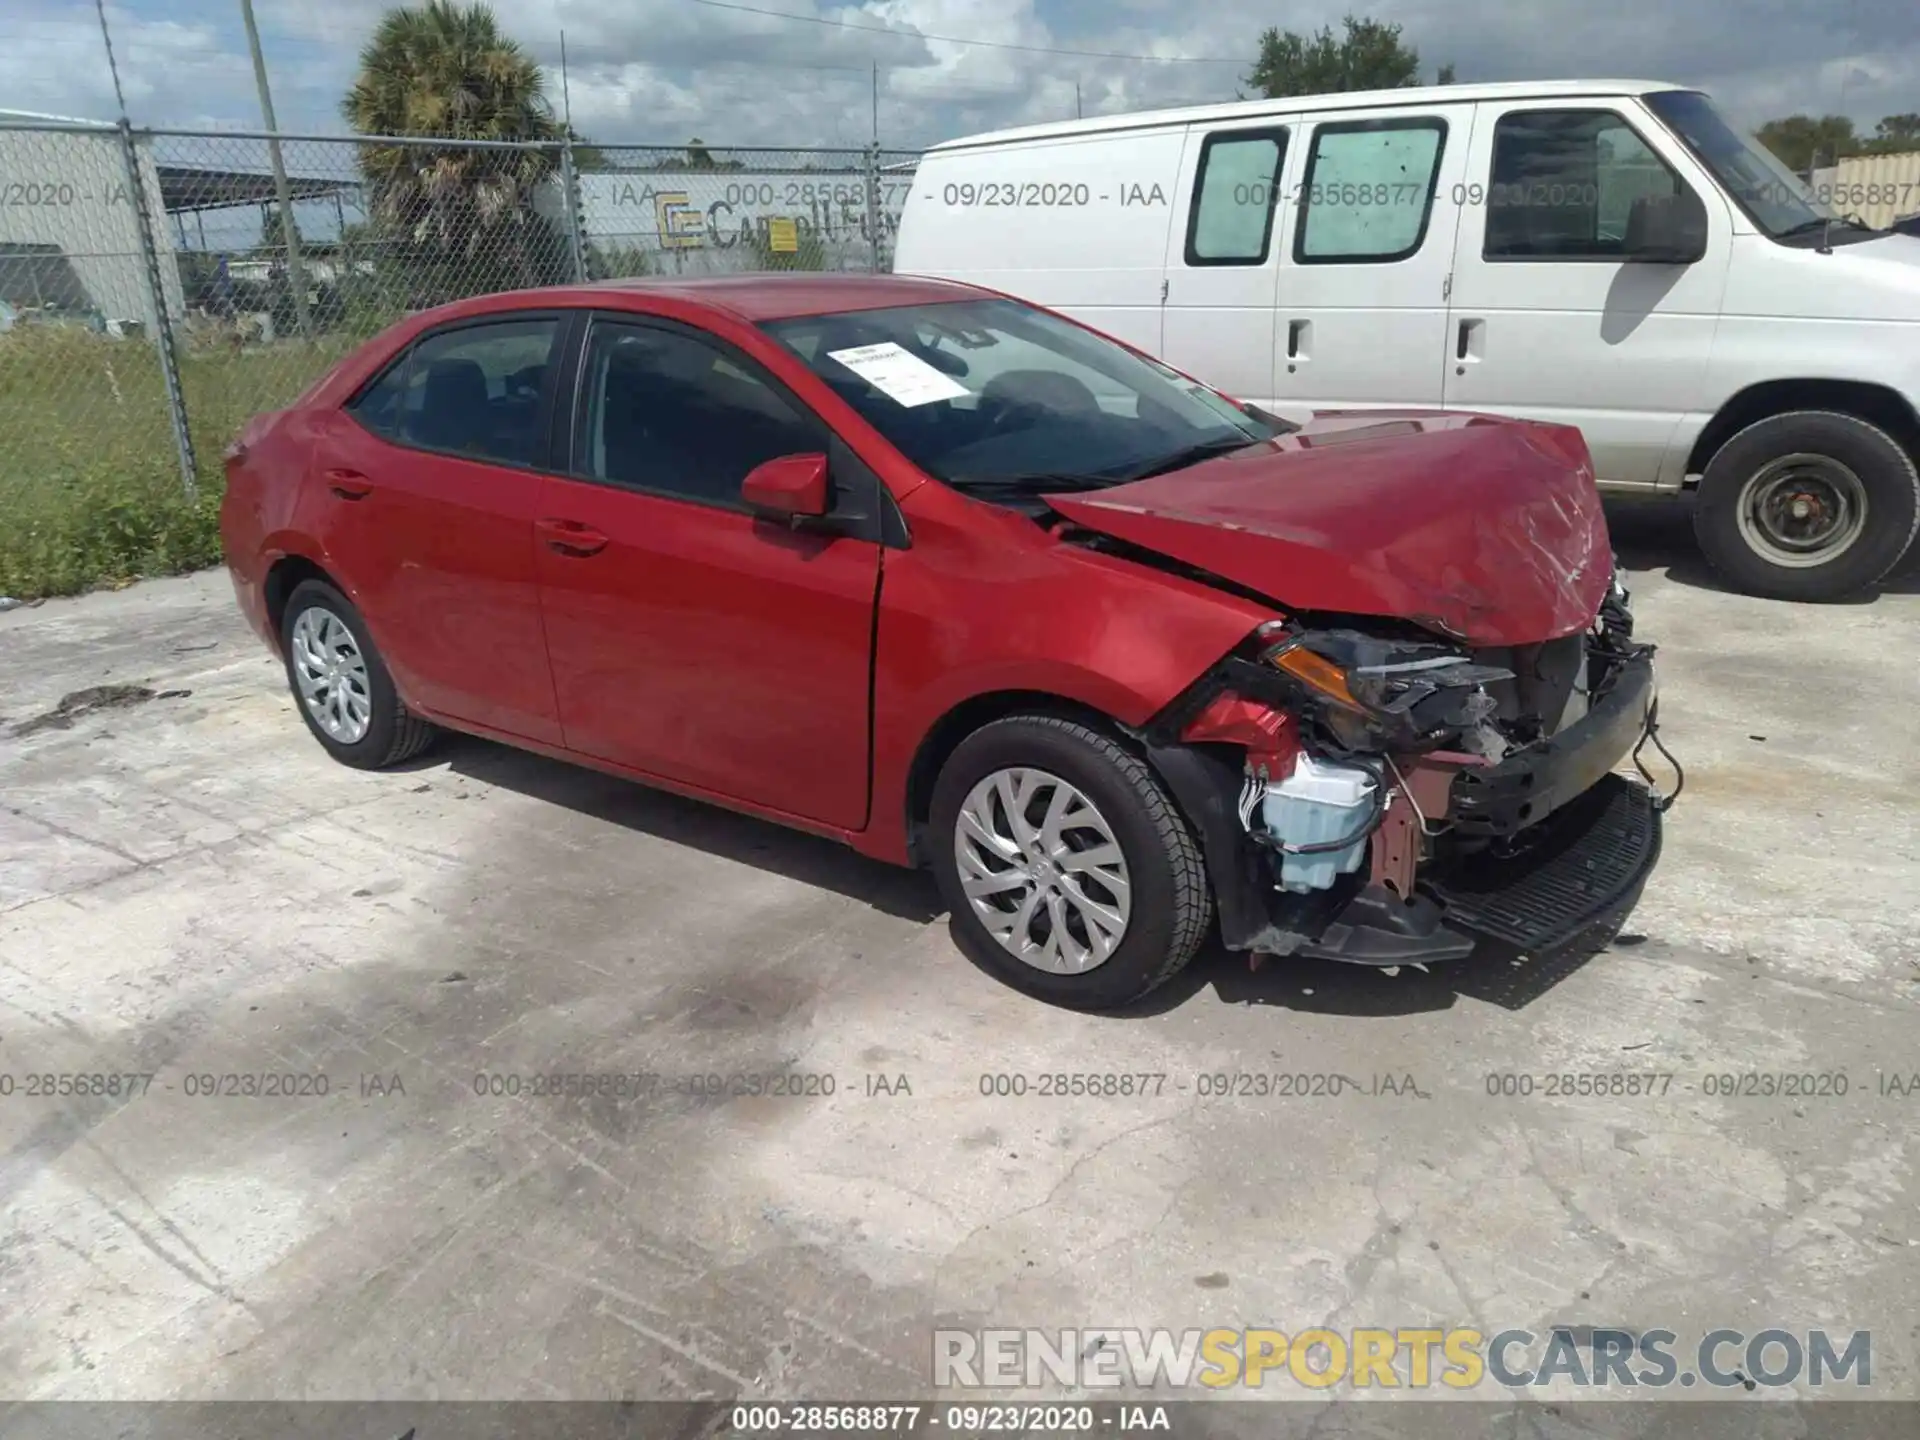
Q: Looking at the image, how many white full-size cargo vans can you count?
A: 1